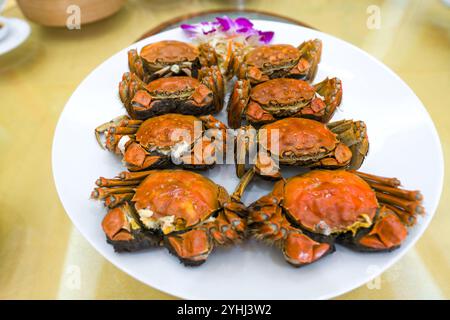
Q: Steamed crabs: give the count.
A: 8